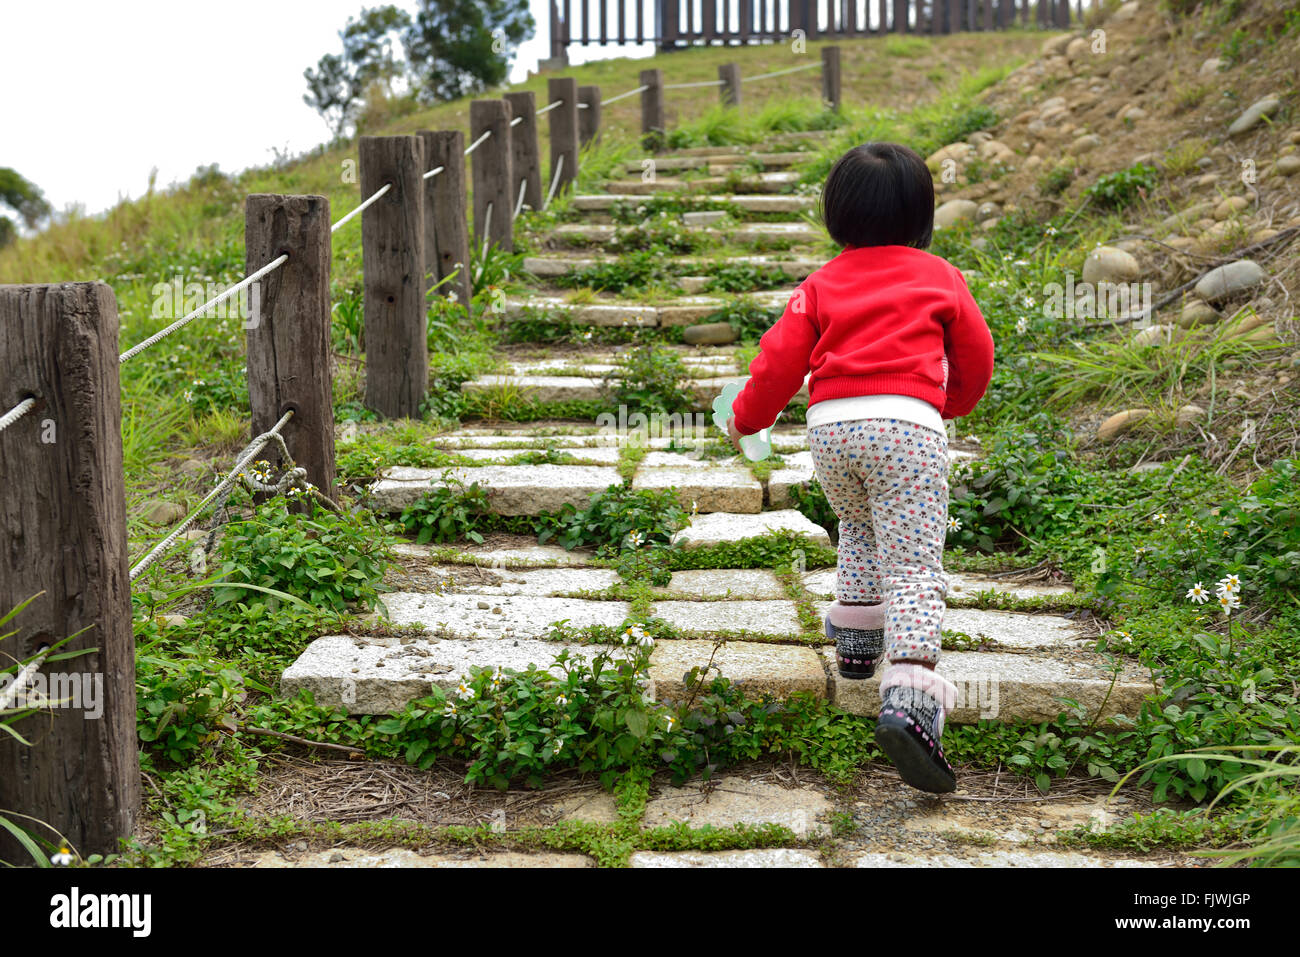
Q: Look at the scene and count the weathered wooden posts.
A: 11